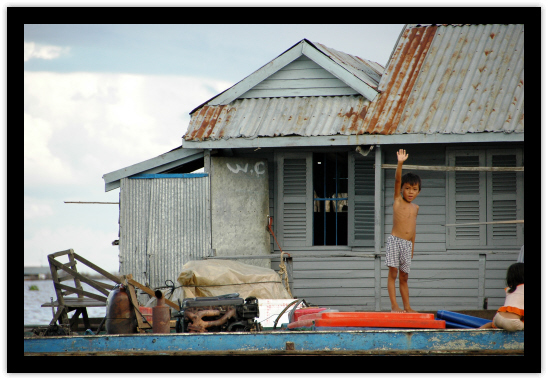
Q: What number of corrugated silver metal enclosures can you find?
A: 1